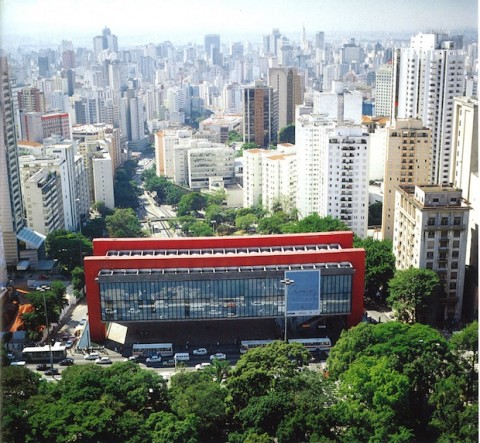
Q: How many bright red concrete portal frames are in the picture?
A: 2